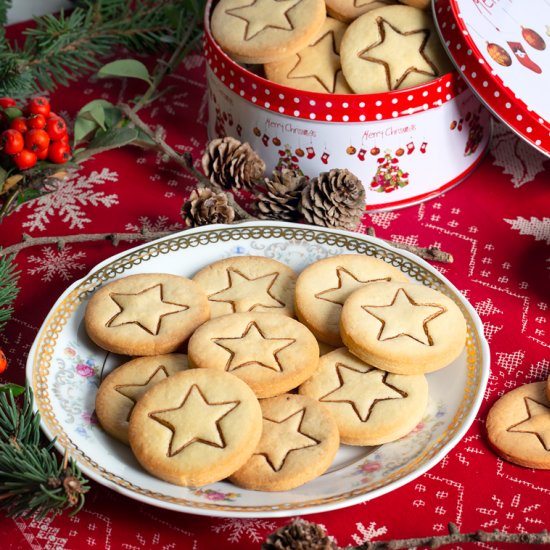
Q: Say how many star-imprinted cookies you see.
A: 14